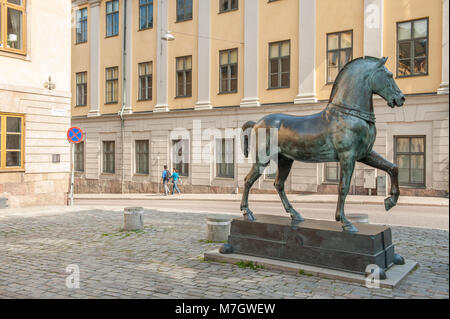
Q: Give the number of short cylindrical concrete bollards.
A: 3